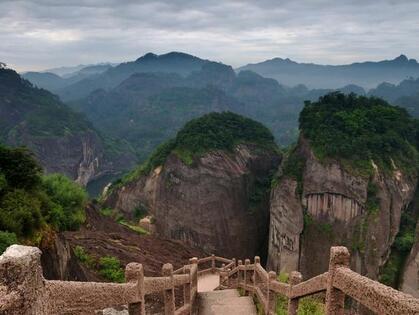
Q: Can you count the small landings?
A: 1